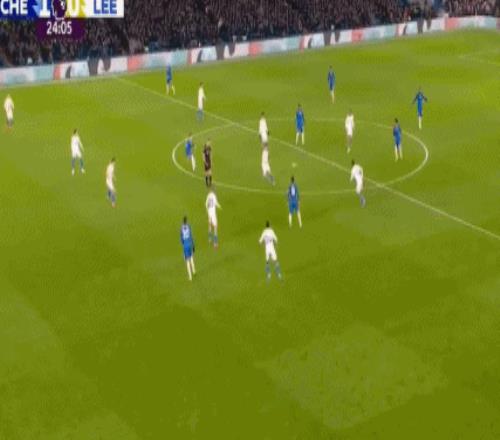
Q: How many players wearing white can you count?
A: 10